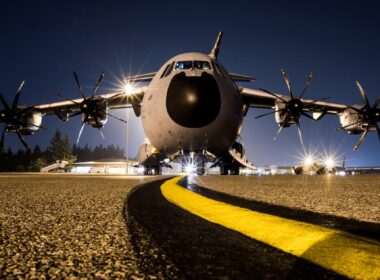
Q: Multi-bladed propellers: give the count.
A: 4